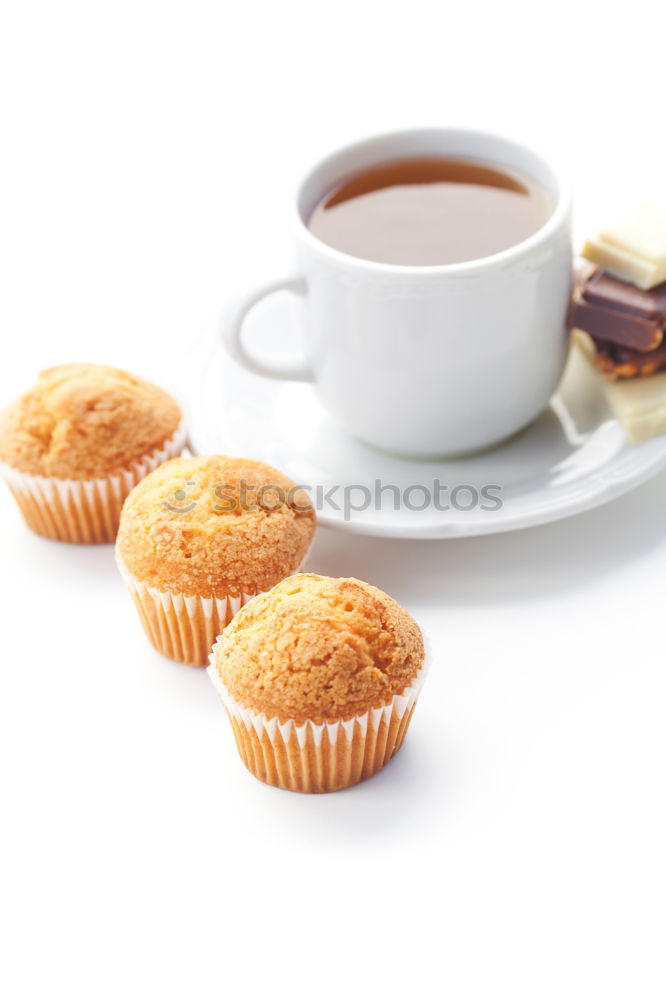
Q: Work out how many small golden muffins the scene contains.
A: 3